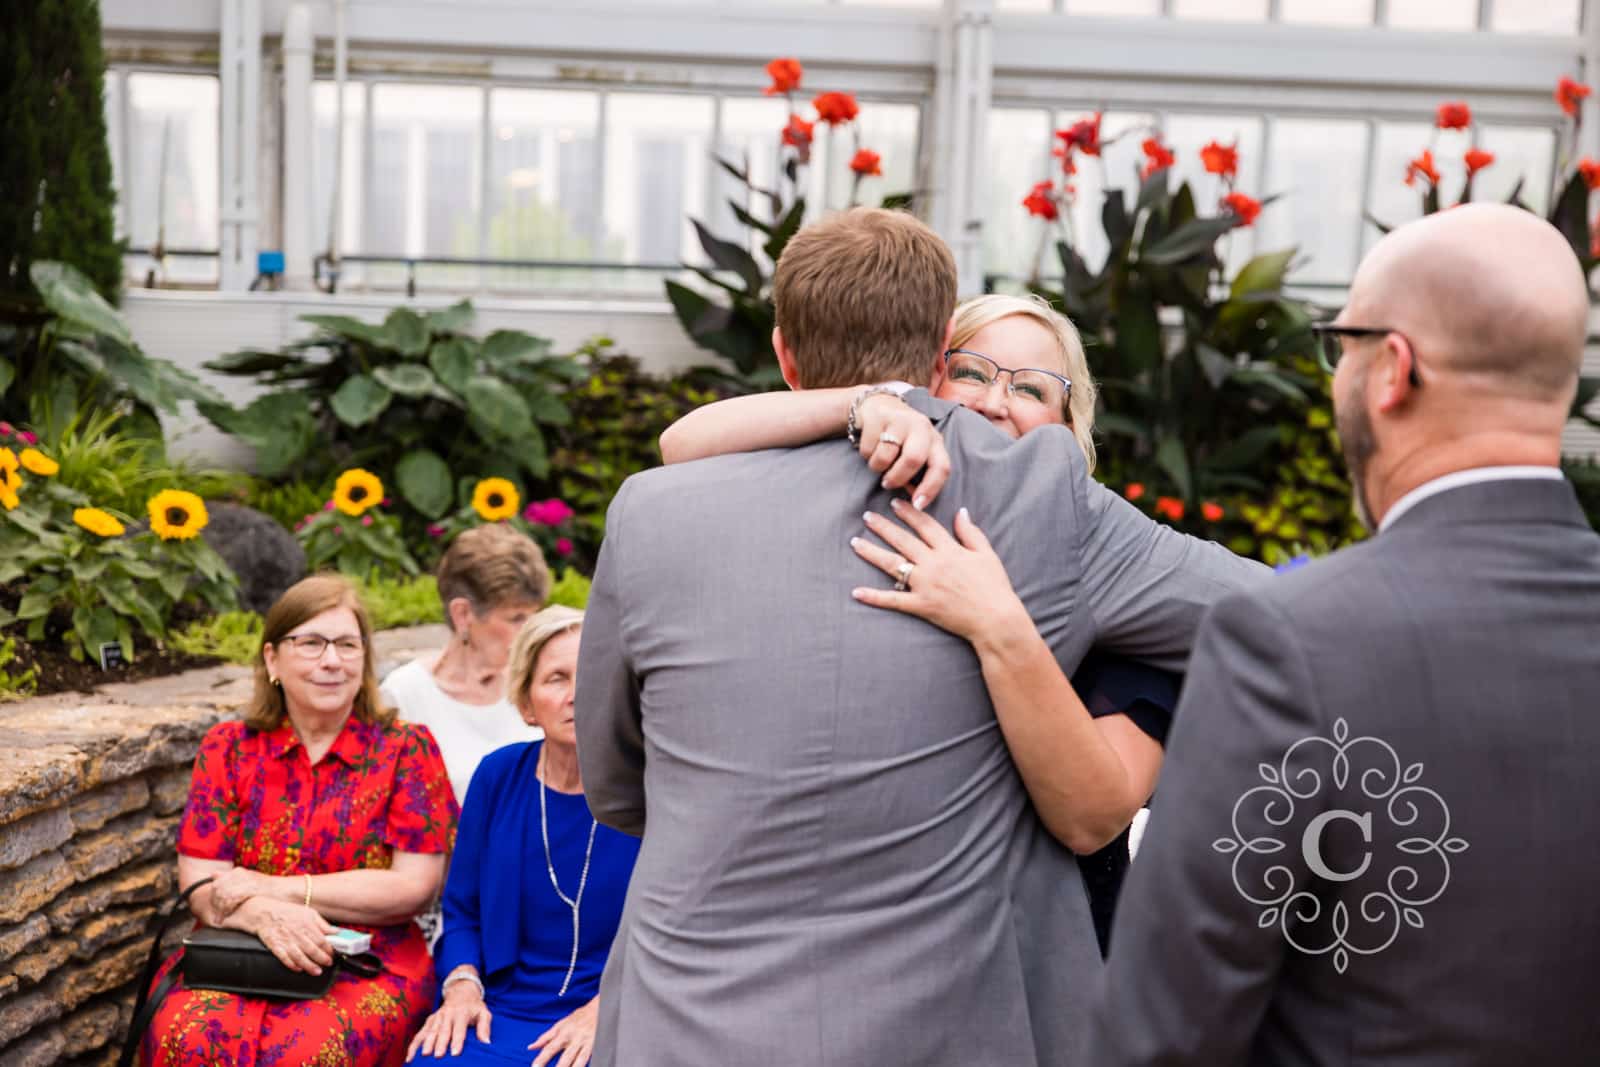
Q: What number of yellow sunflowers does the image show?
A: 6